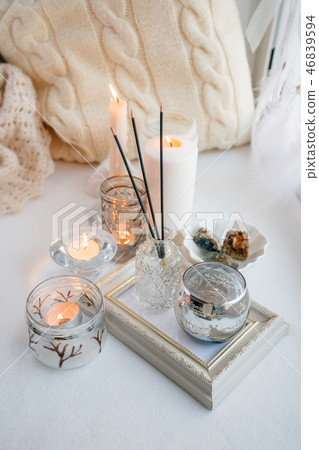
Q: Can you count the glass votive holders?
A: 4